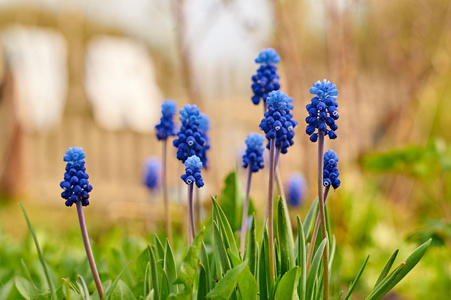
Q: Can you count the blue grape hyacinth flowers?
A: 12